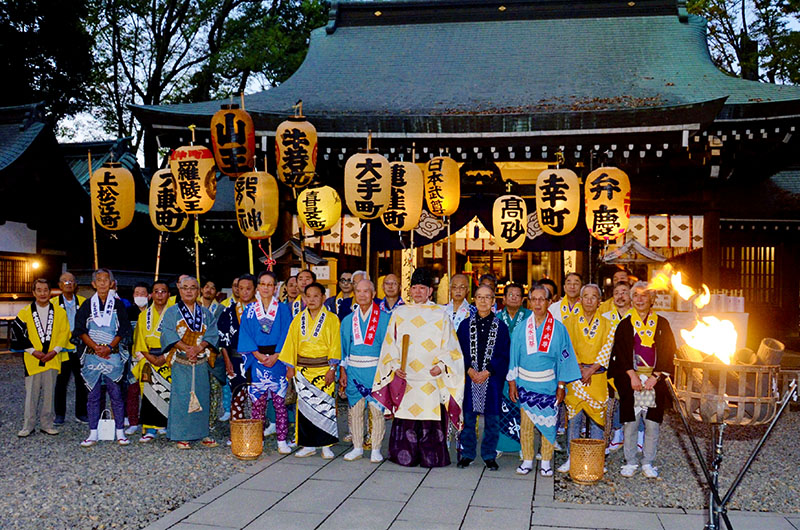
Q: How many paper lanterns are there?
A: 13